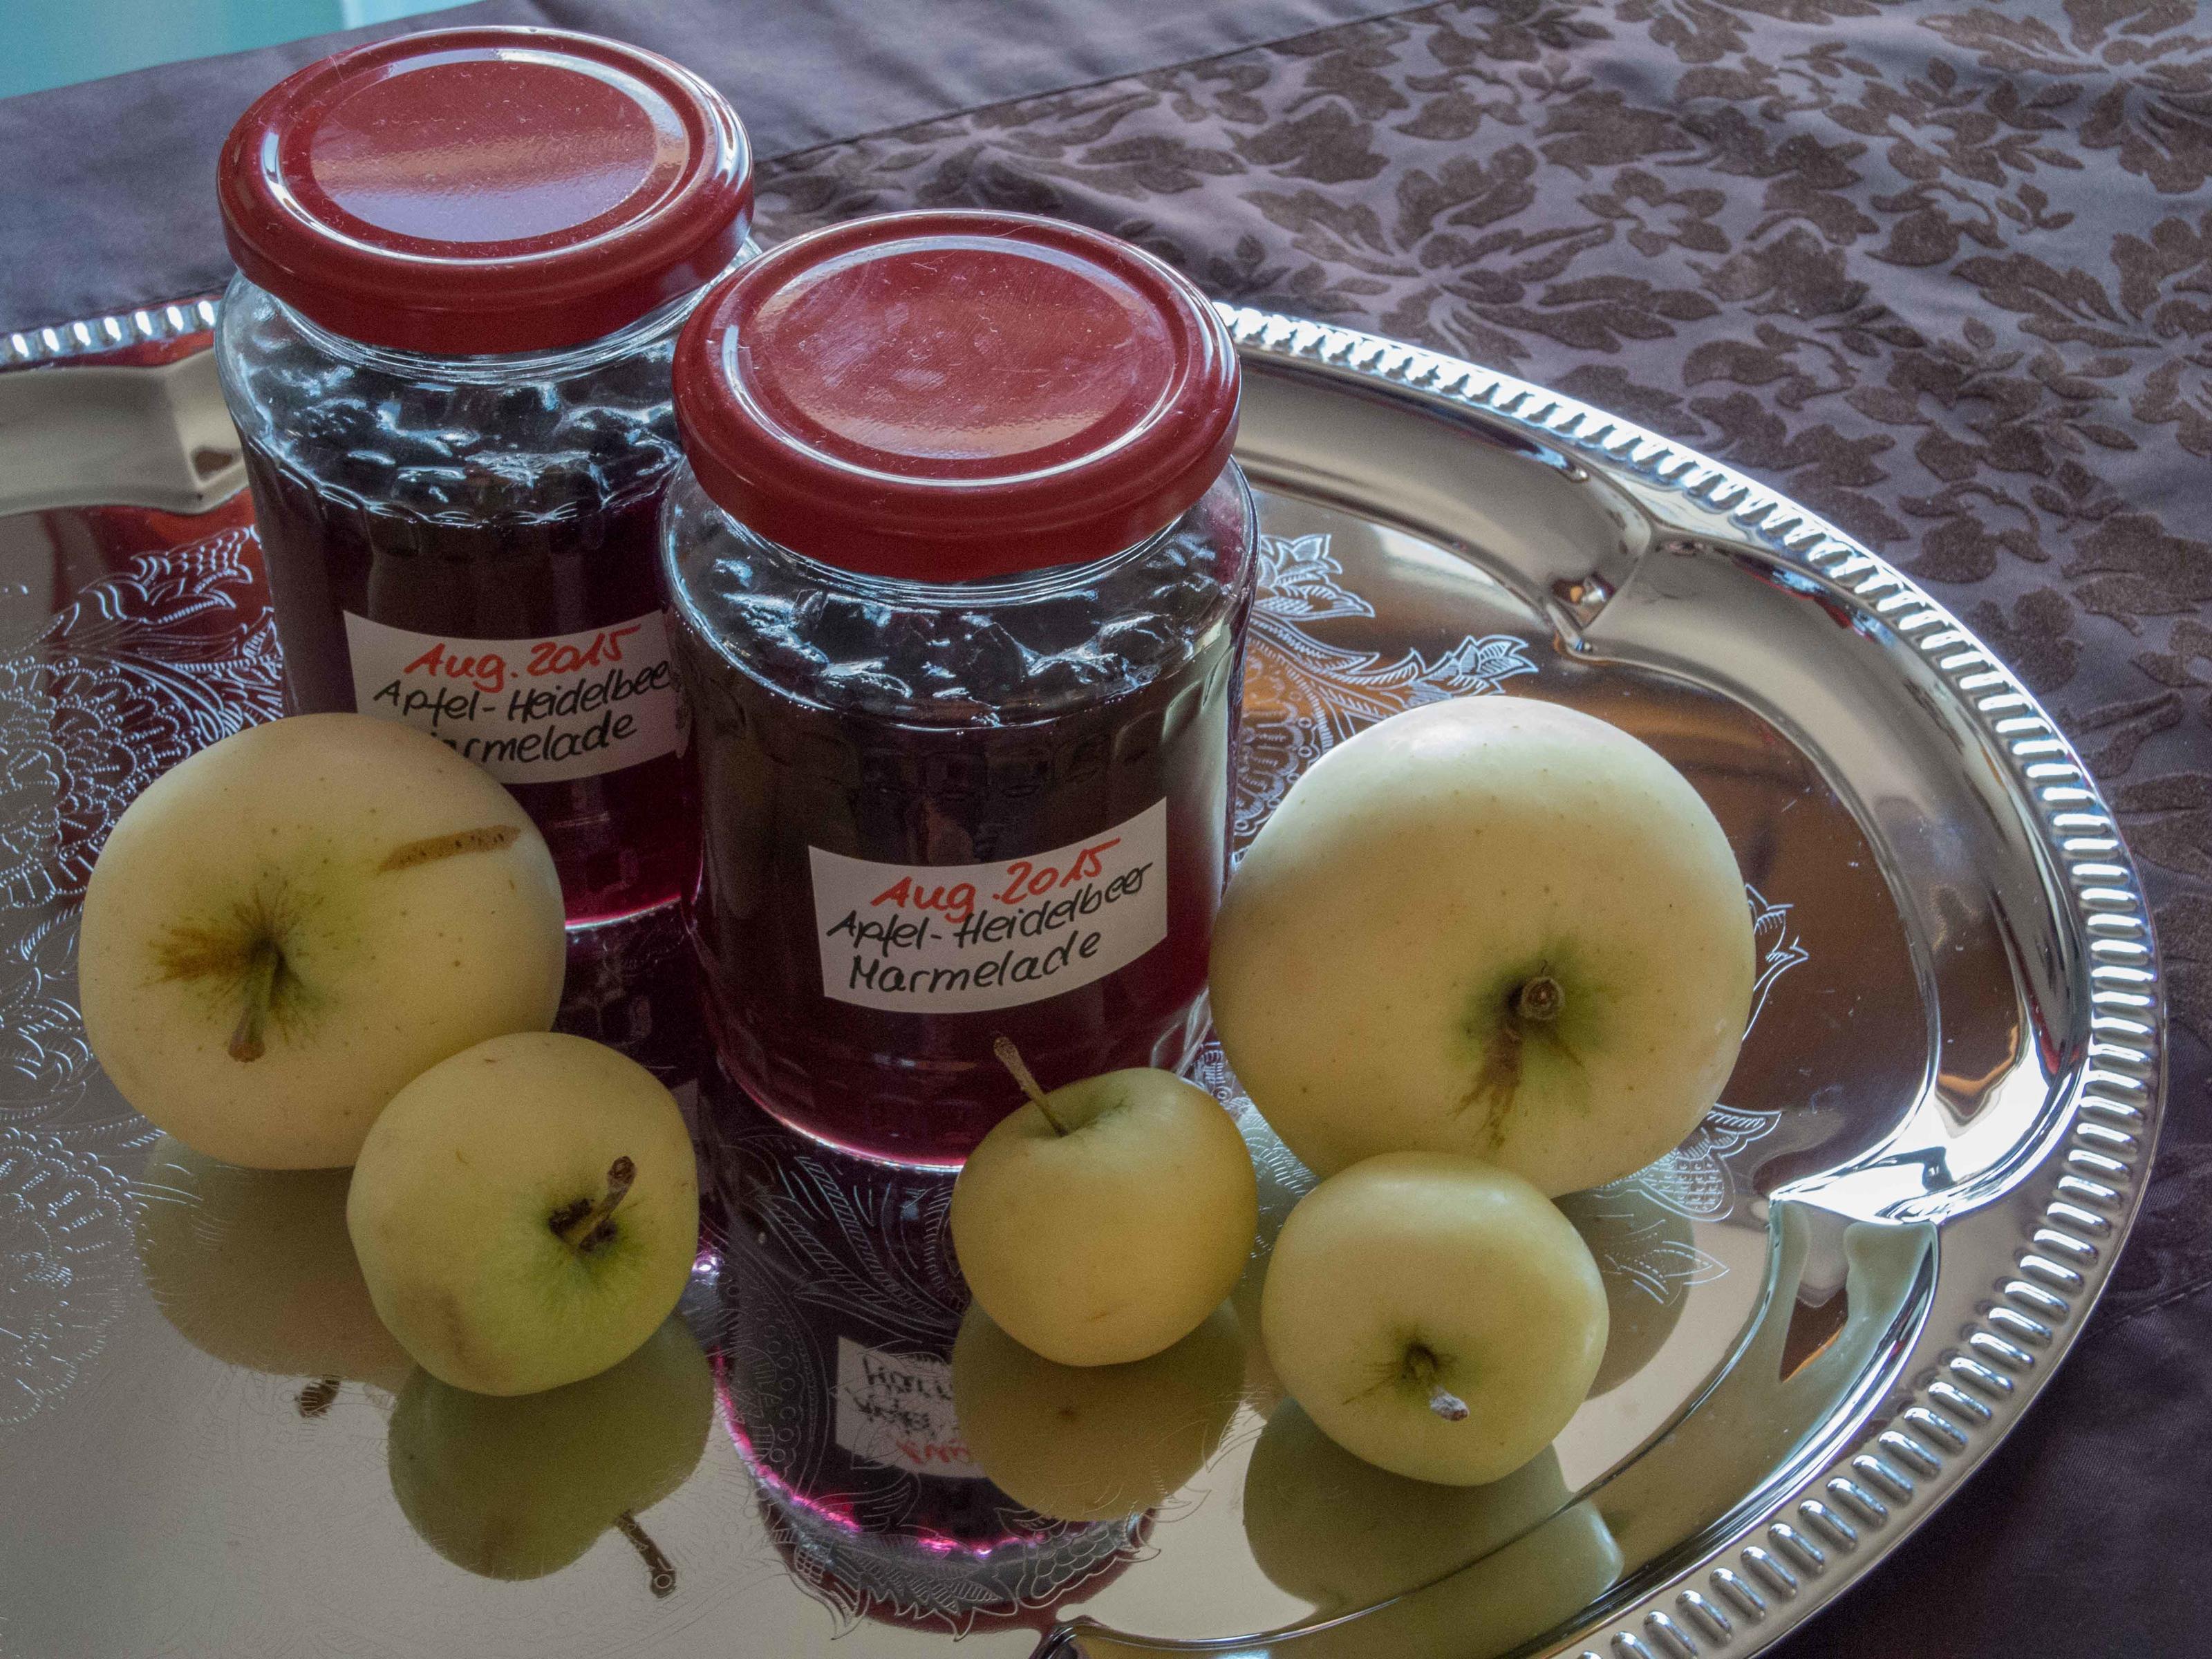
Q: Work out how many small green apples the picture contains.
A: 3